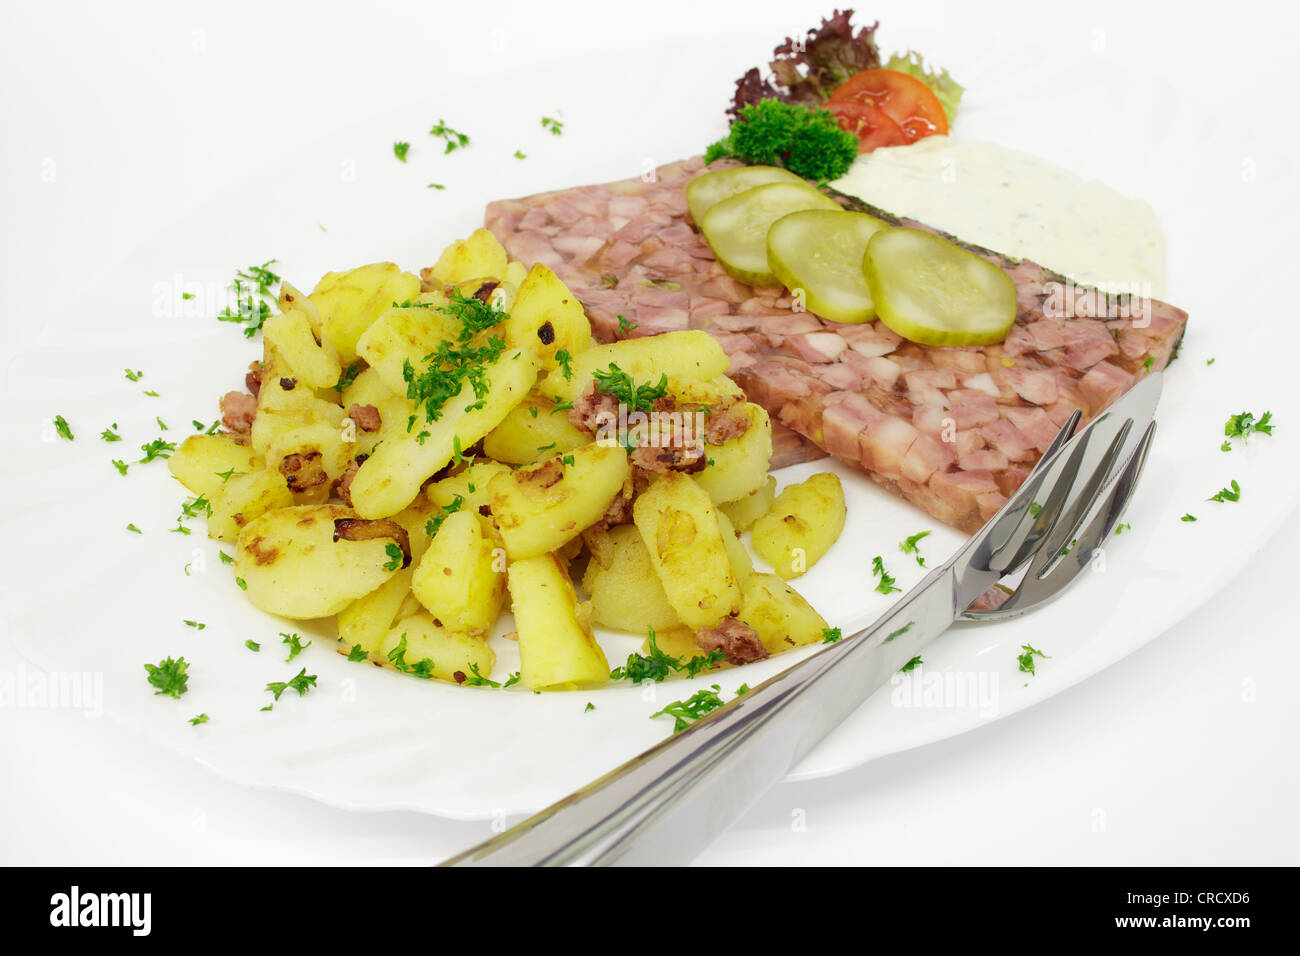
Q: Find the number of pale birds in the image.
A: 0